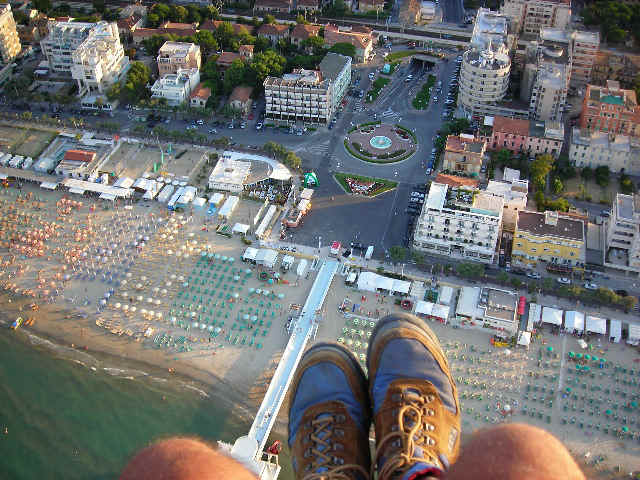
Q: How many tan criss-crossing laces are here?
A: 2